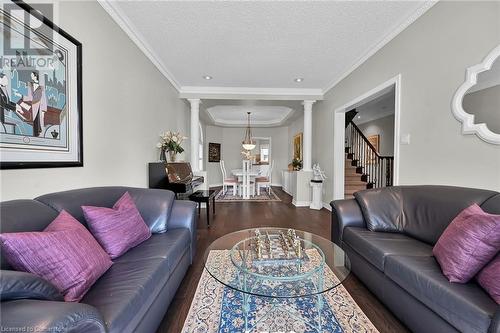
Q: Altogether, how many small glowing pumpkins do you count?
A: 0